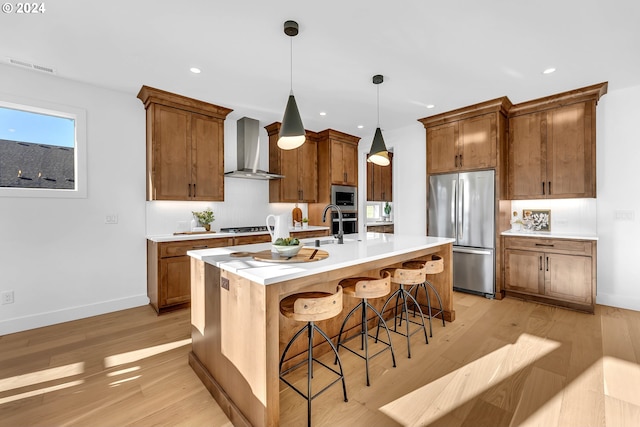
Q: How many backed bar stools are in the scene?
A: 4